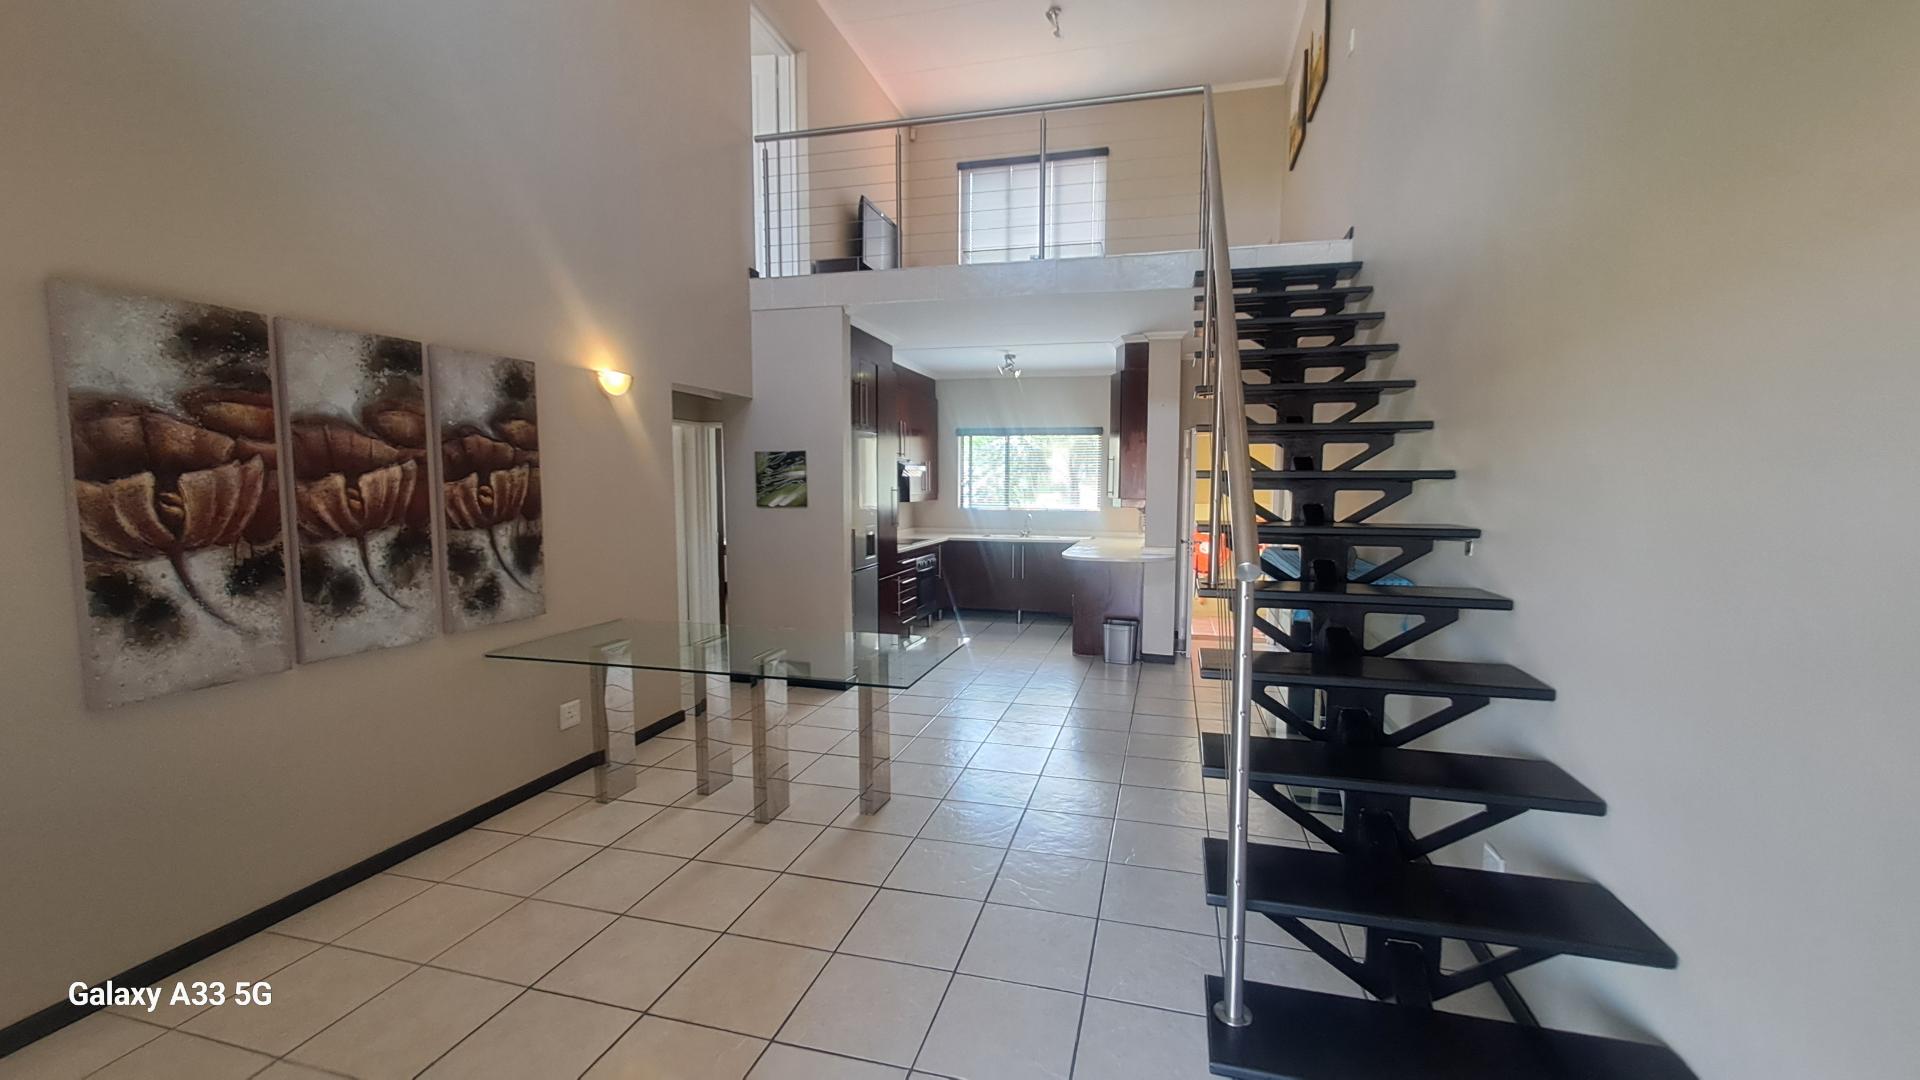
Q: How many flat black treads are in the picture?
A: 13